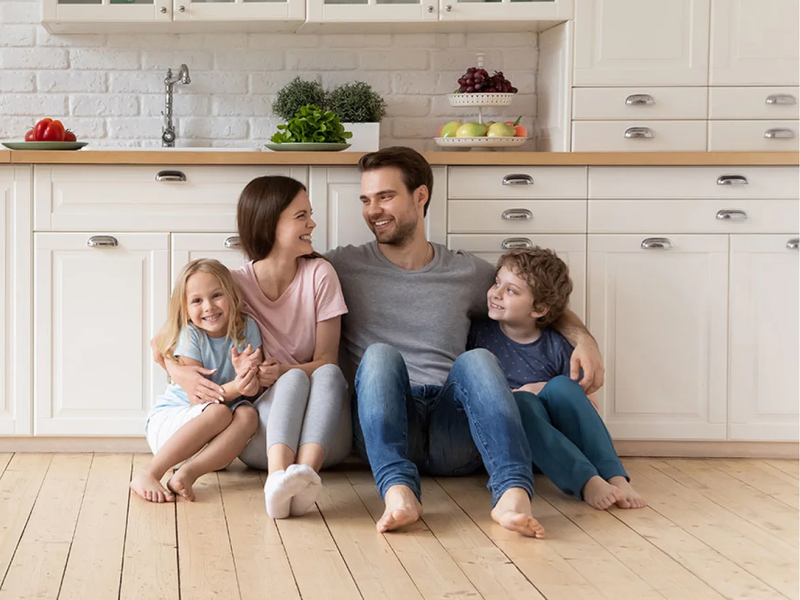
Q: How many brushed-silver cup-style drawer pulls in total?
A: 14